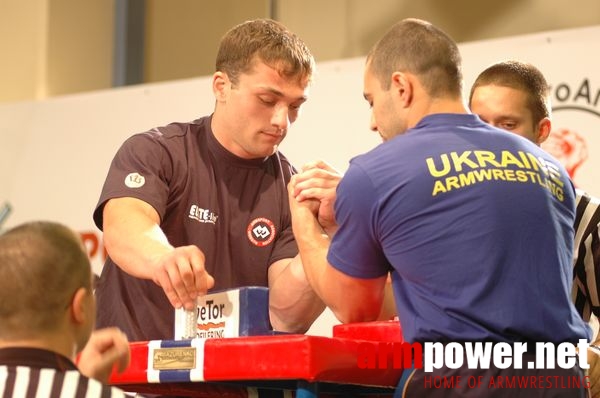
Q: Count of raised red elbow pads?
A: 1